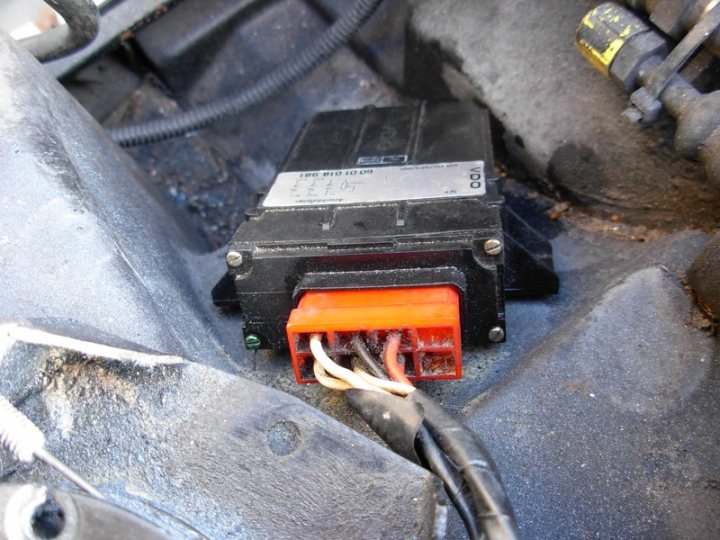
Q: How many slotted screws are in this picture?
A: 4